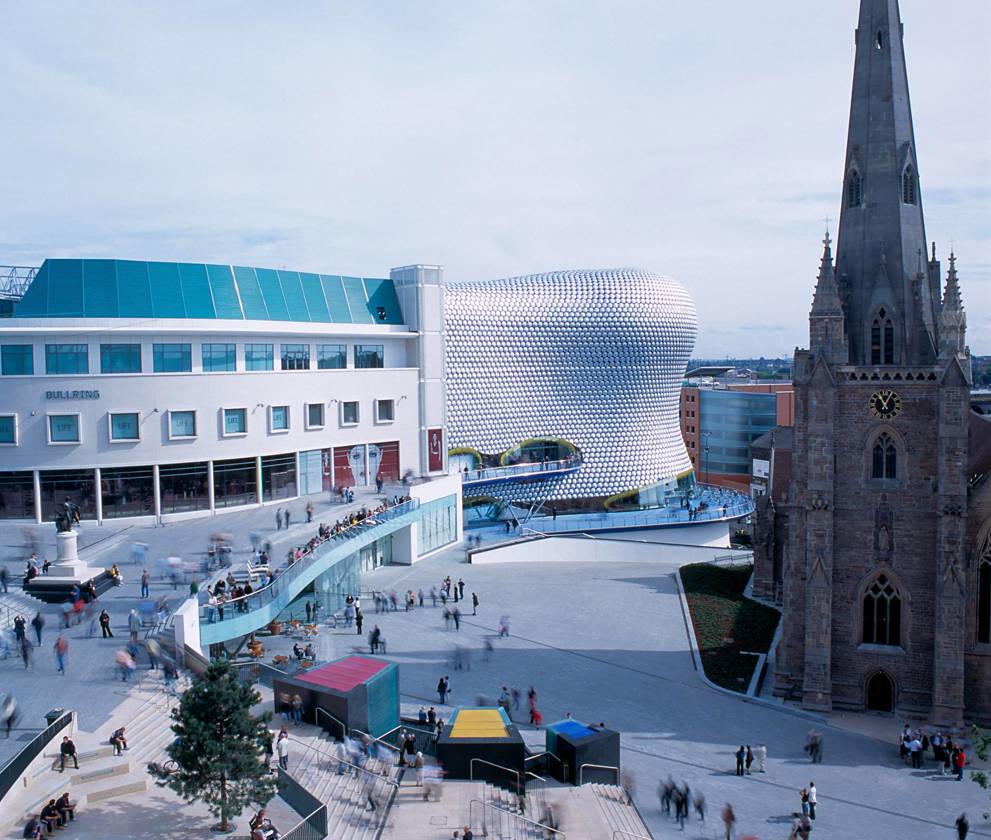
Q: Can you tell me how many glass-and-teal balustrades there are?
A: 1